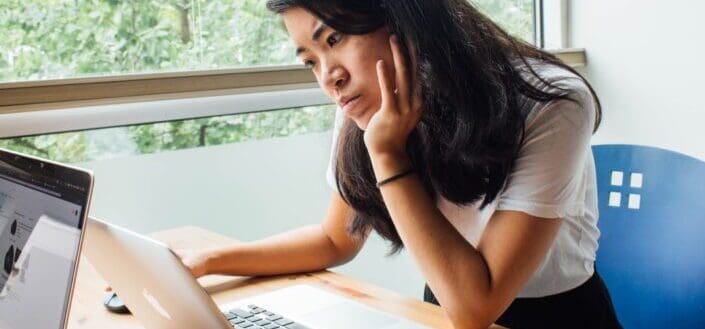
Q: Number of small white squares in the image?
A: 4